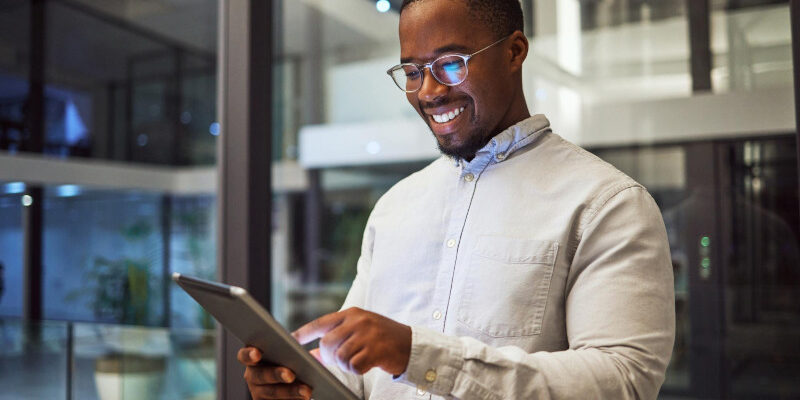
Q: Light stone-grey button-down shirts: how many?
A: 1